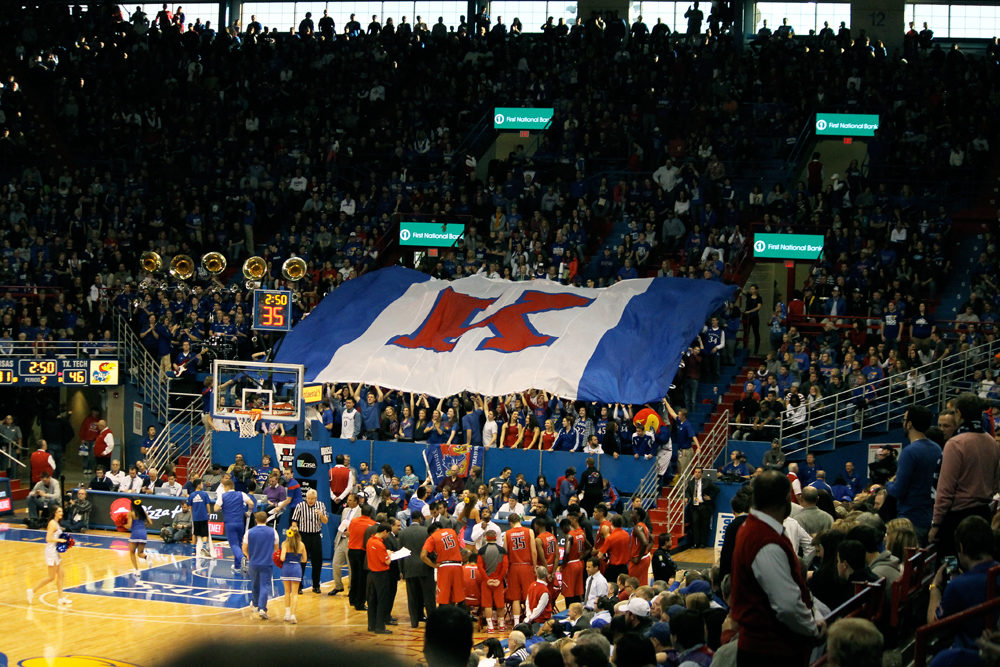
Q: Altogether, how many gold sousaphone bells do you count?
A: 5